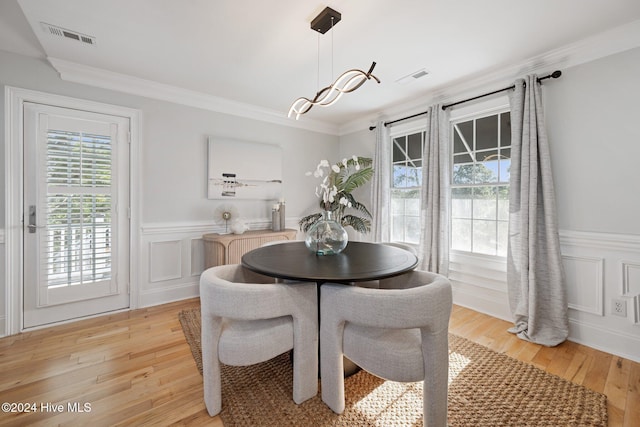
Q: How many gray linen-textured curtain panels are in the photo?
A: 3